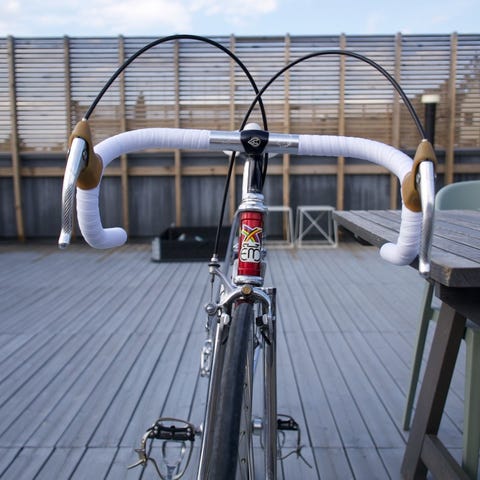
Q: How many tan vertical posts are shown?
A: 9